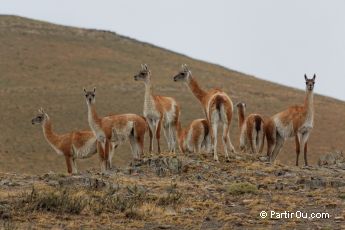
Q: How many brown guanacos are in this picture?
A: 7